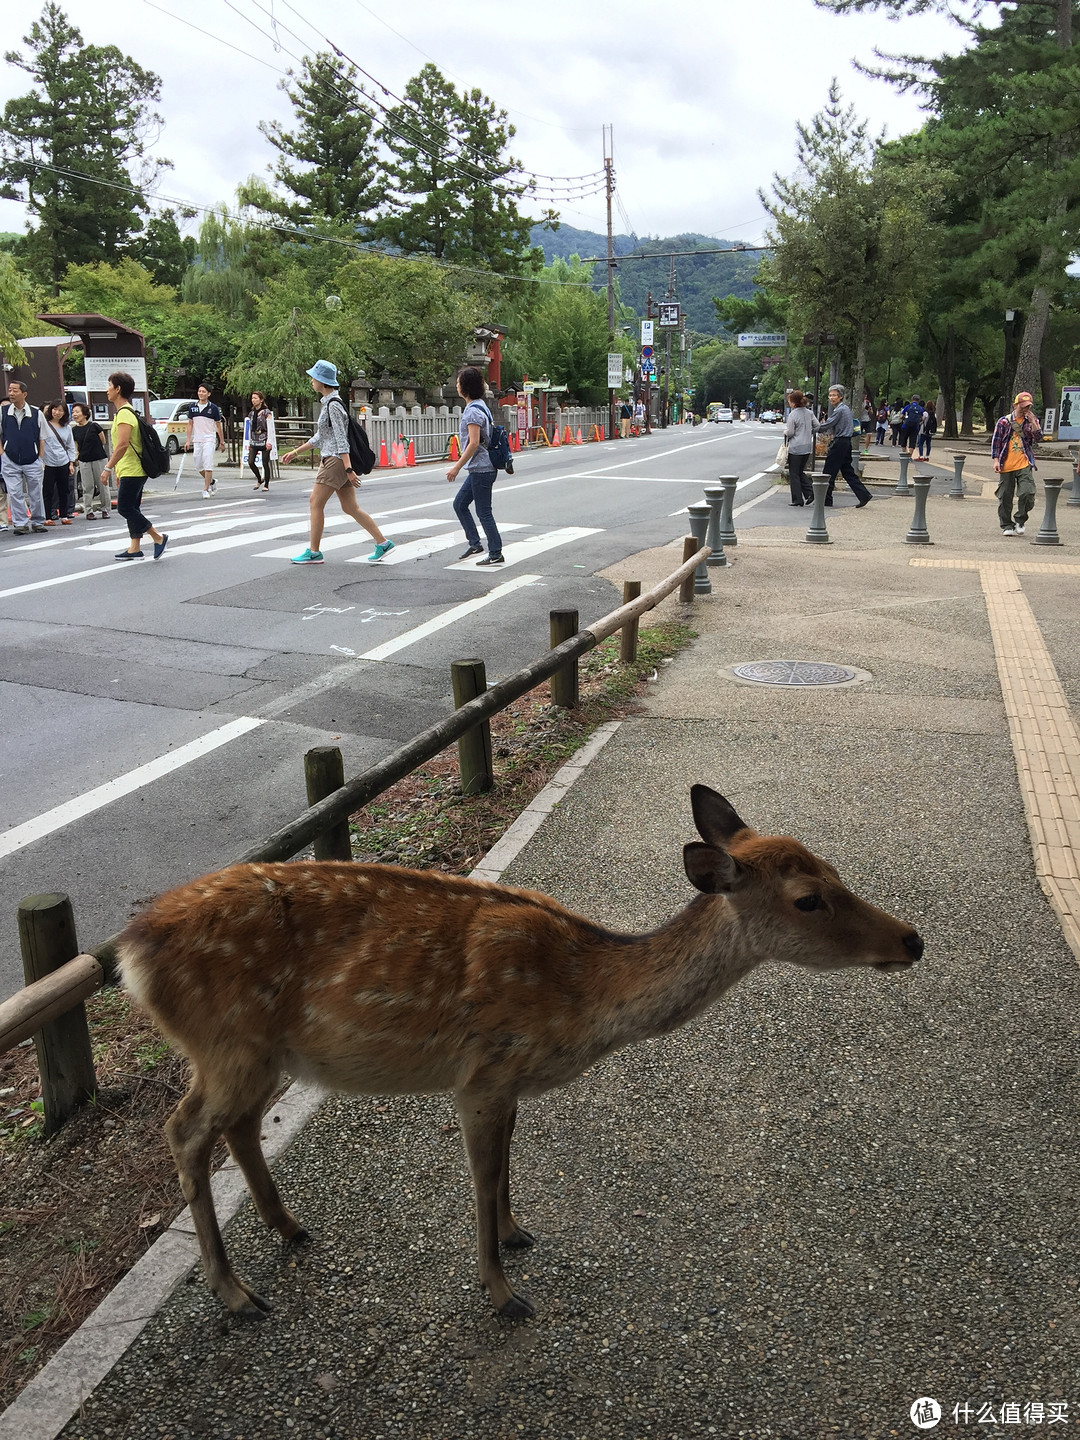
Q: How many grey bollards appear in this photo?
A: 10